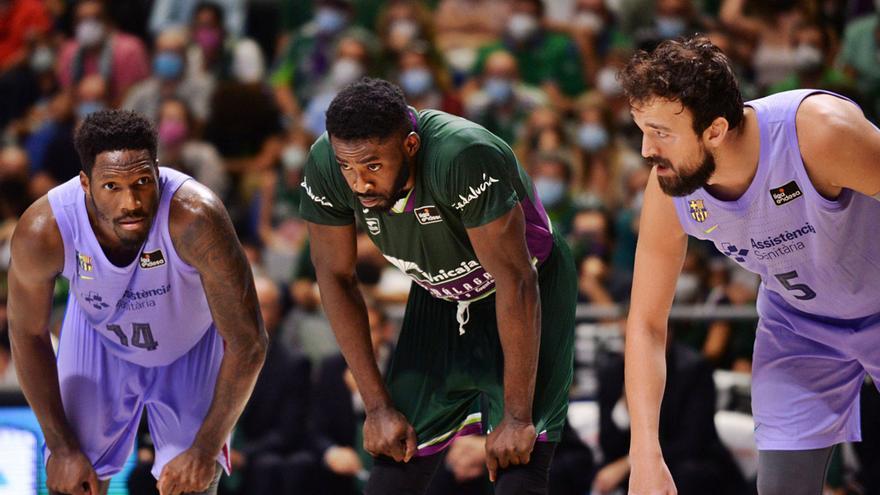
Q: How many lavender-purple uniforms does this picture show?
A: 2